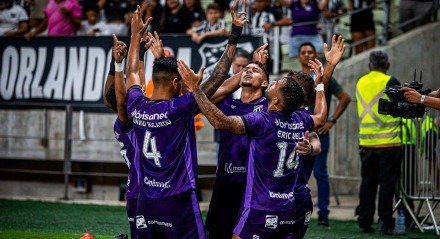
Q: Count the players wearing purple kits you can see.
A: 5